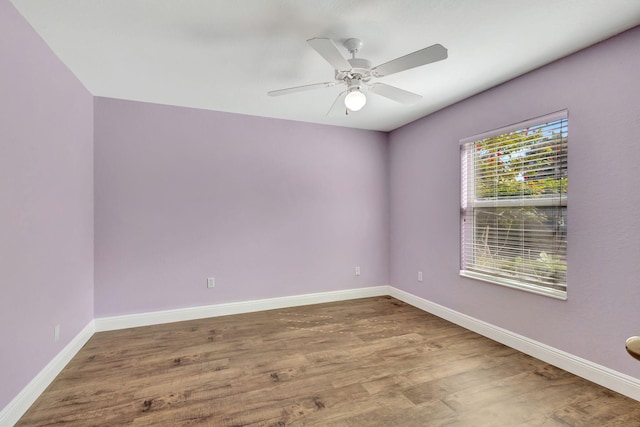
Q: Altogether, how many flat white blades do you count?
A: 5